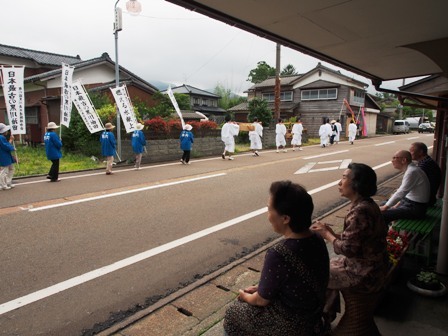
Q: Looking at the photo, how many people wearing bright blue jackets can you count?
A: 5